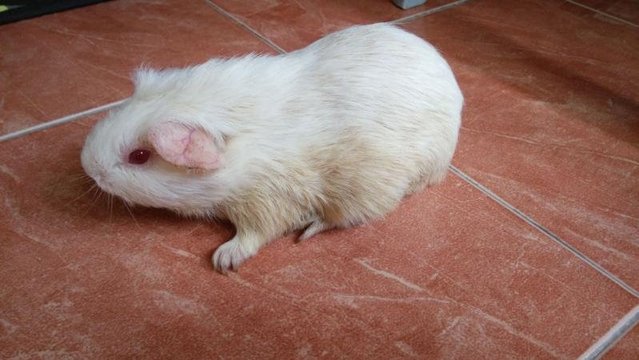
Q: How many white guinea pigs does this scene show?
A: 1